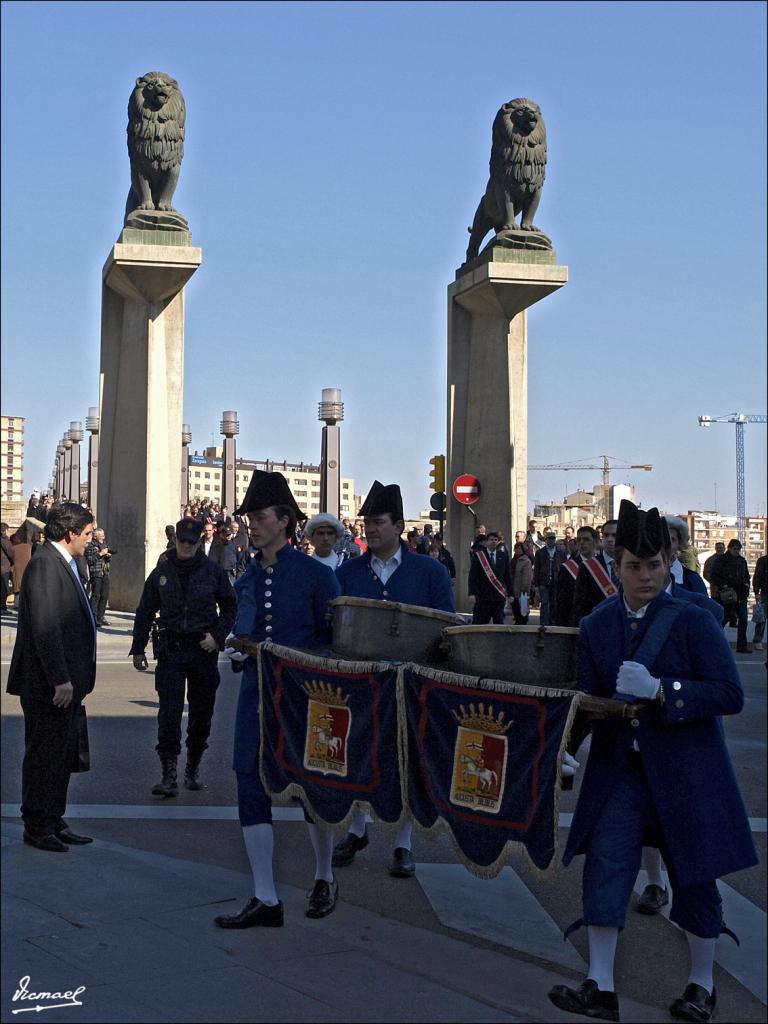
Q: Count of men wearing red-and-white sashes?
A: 3